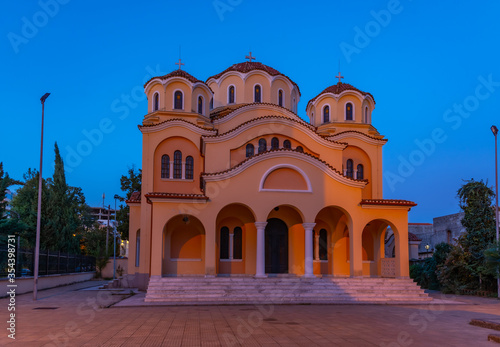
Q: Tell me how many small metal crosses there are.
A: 3